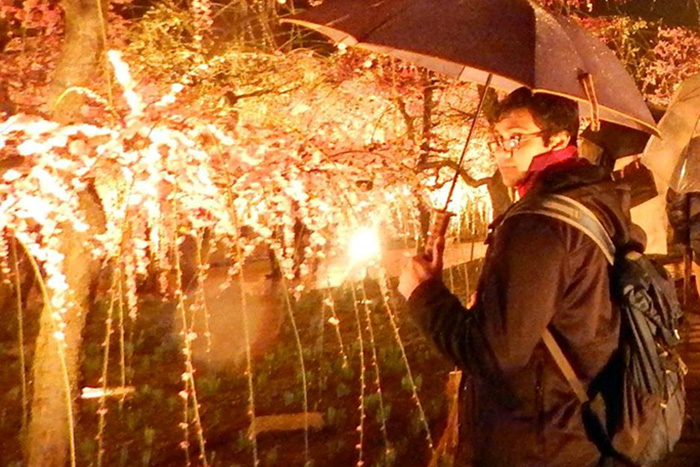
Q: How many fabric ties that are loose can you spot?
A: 1